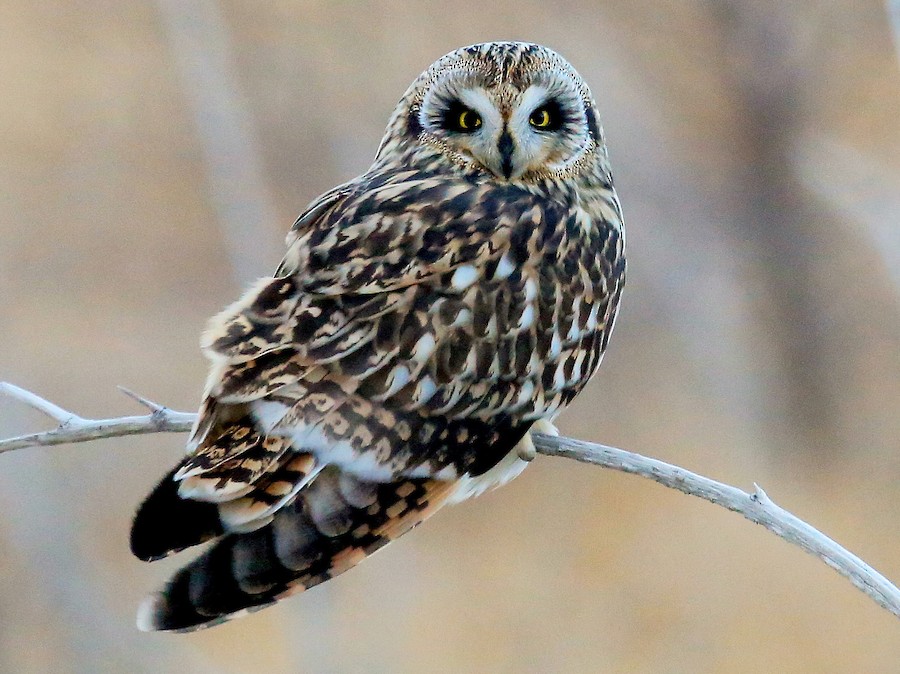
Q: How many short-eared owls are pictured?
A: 1